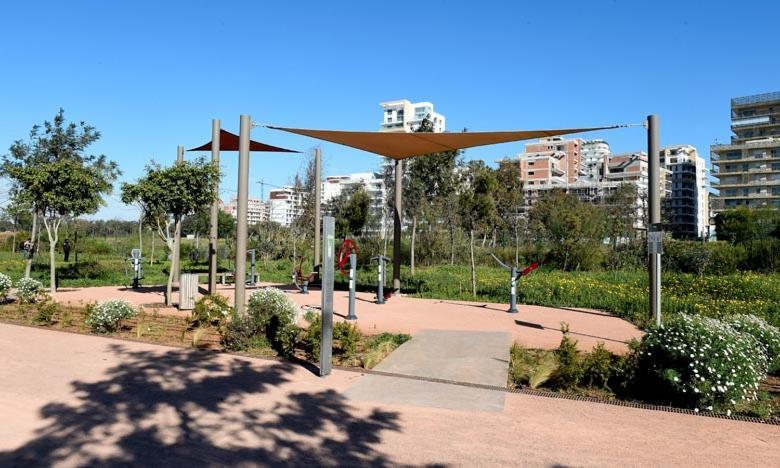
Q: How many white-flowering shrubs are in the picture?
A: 6